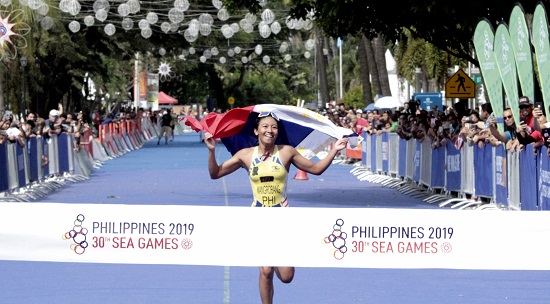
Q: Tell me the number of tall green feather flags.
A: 4